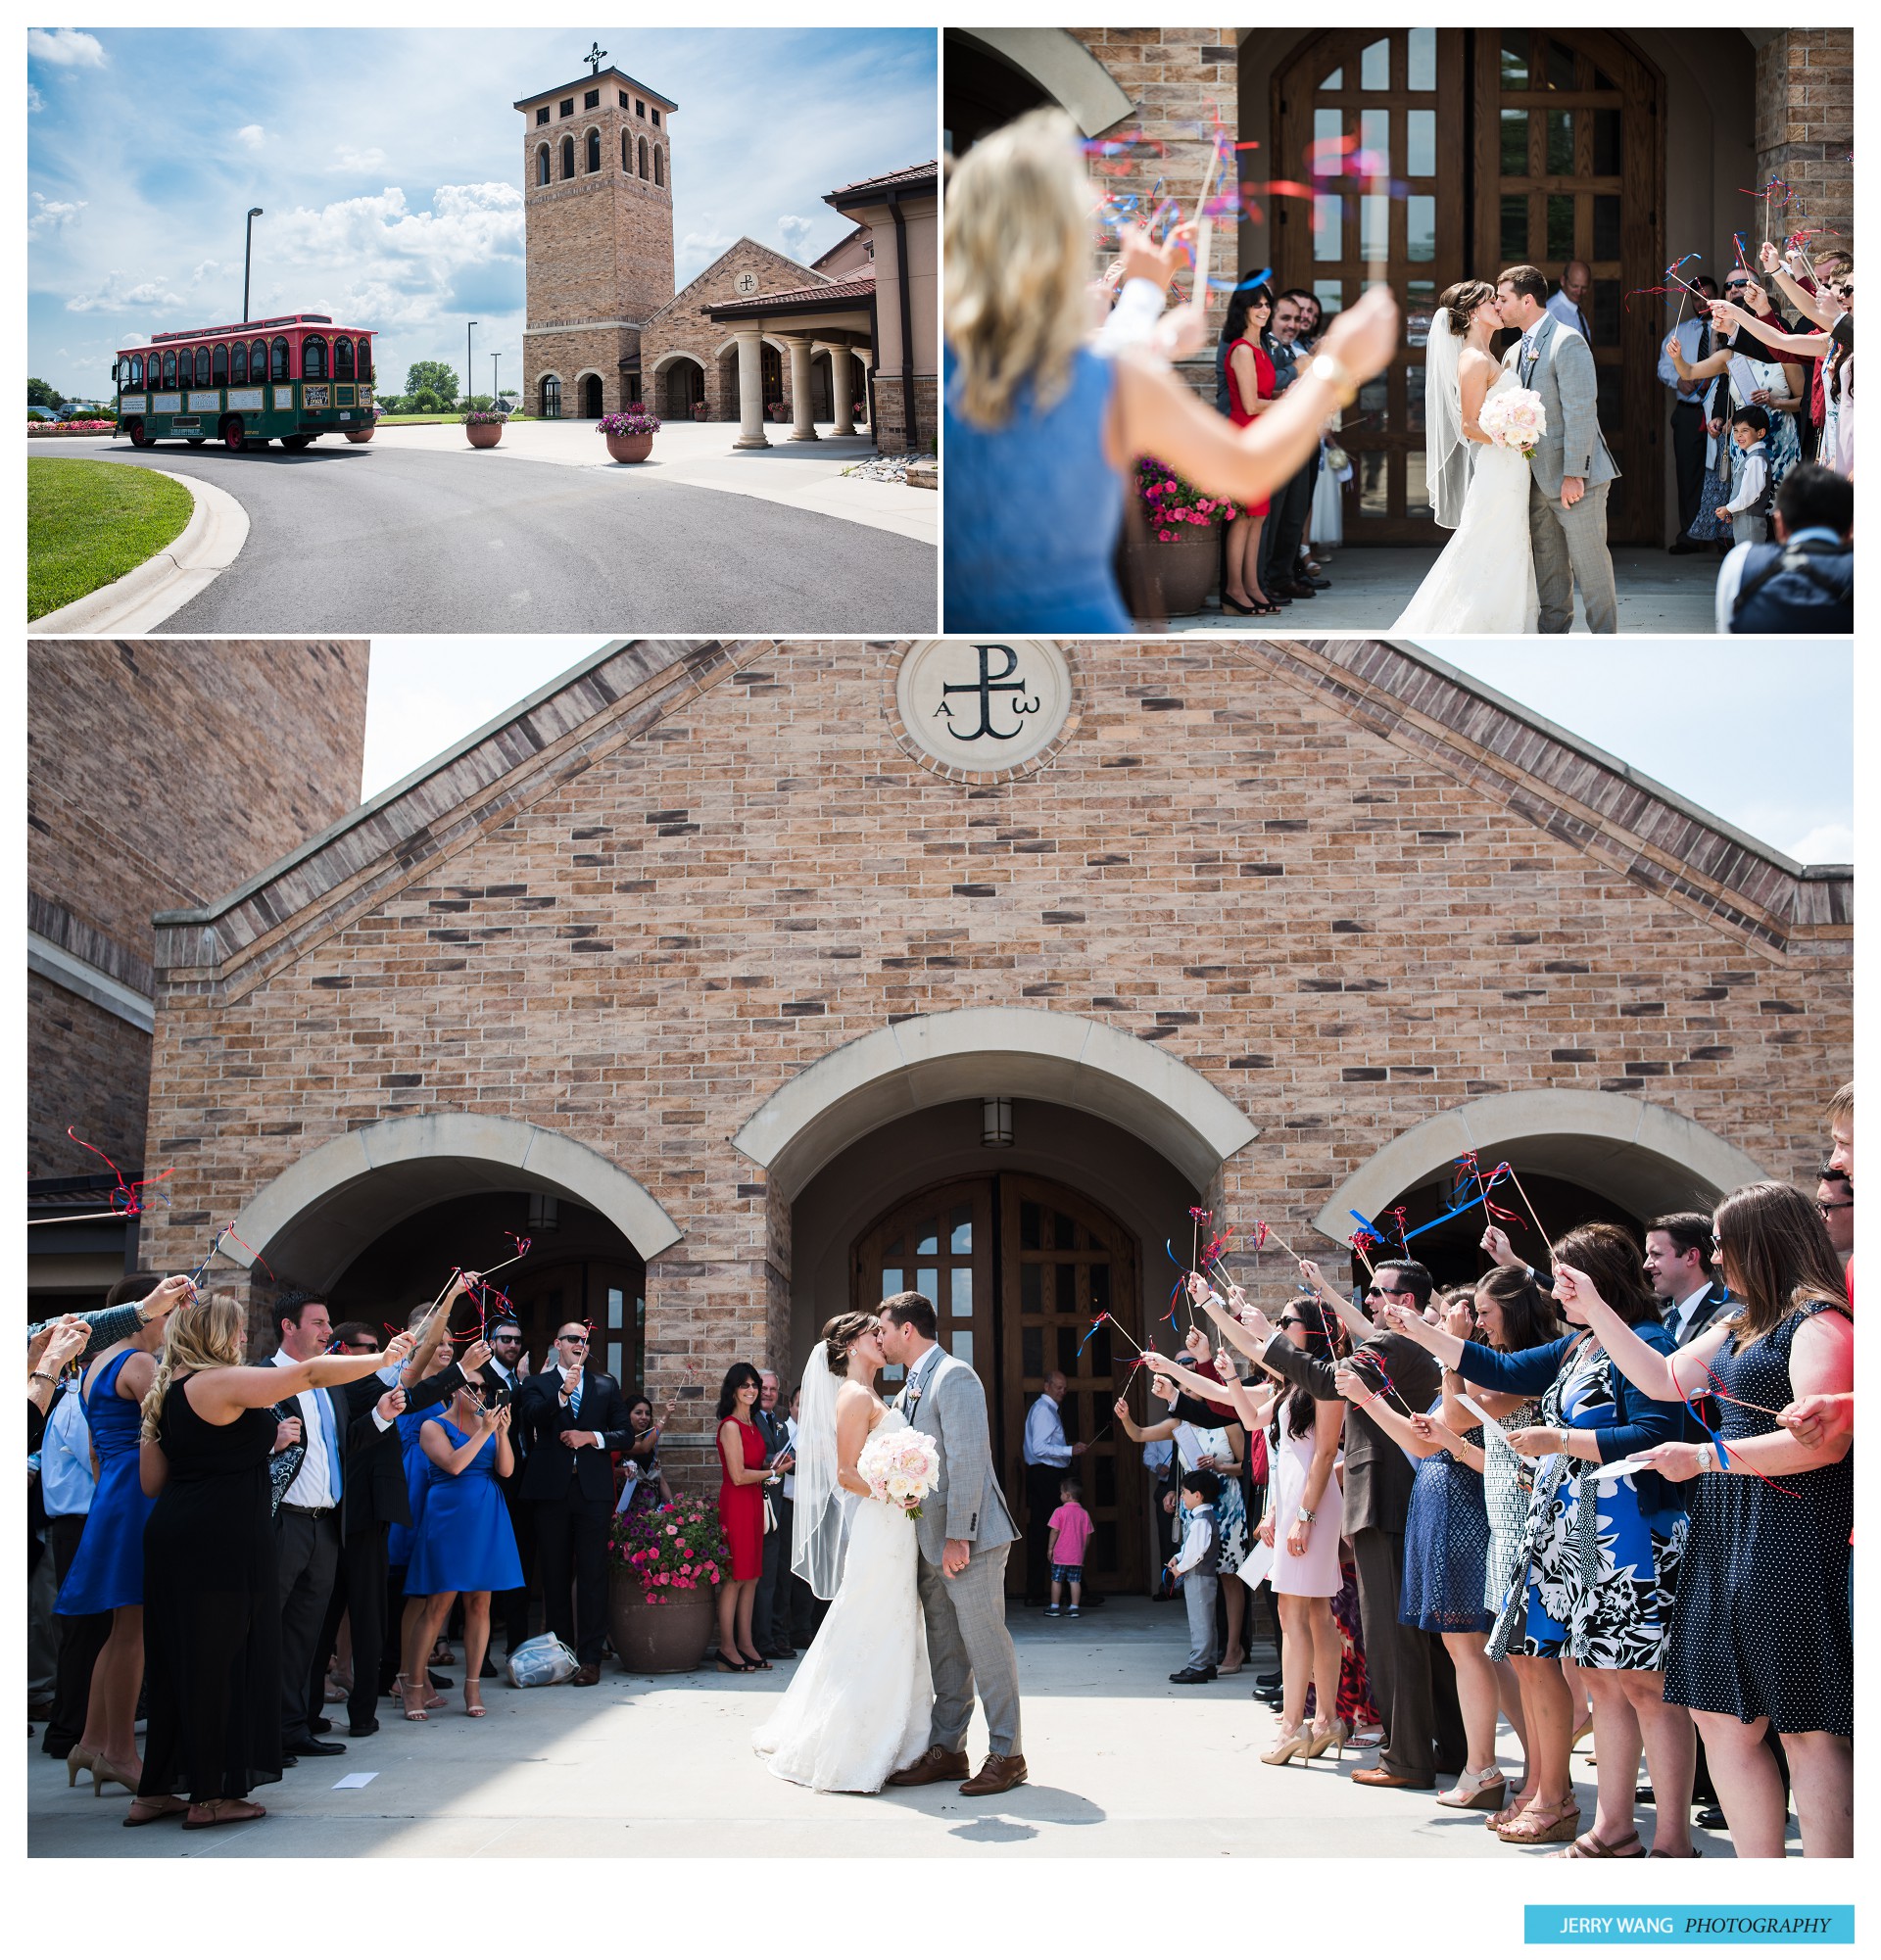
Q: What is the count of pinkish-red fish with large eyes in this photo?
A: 0